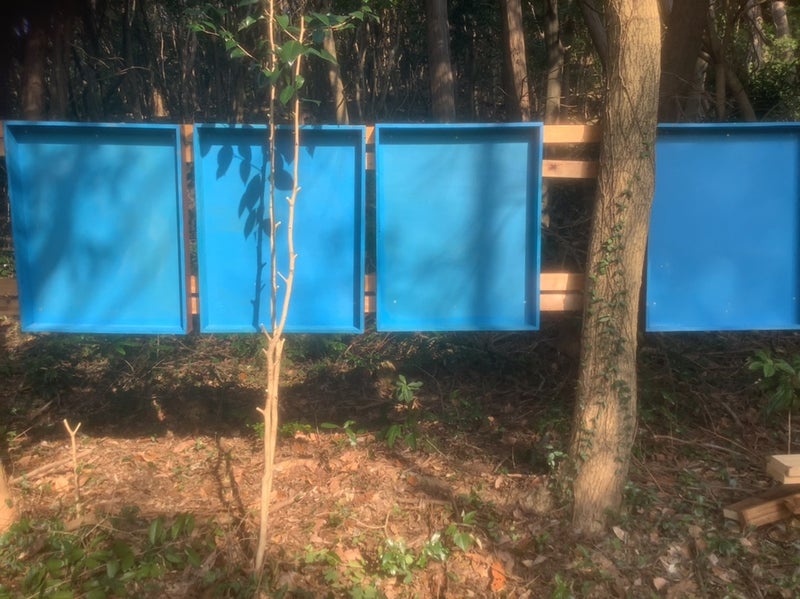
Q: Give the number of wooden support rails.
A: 4